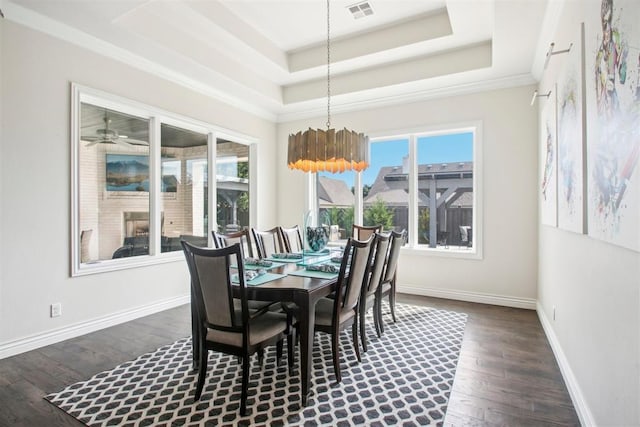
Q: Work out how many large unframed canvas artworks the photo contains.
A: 3